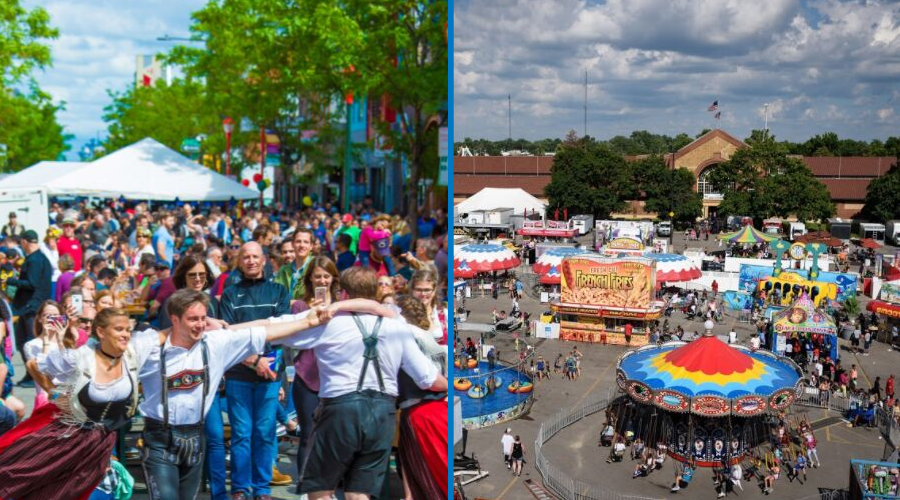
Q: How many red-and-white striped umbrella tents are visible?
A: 3